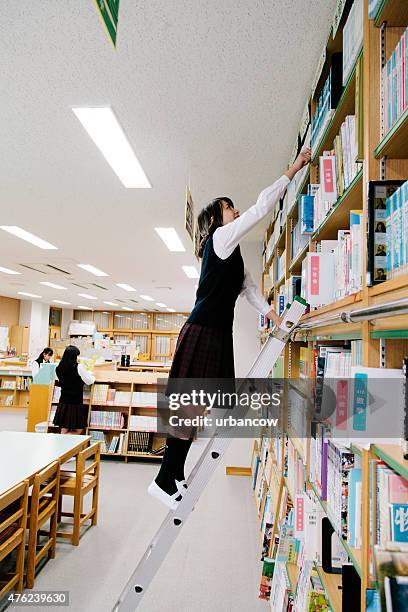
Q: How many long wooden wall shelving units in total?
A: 1